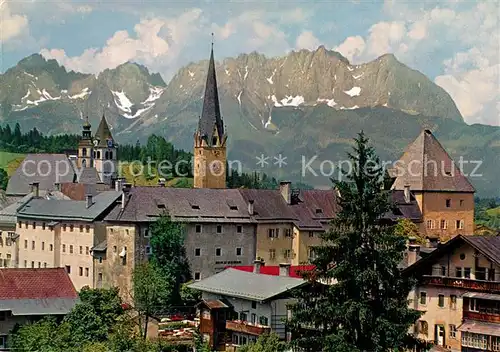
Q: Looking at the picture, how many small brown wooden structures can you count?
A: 1